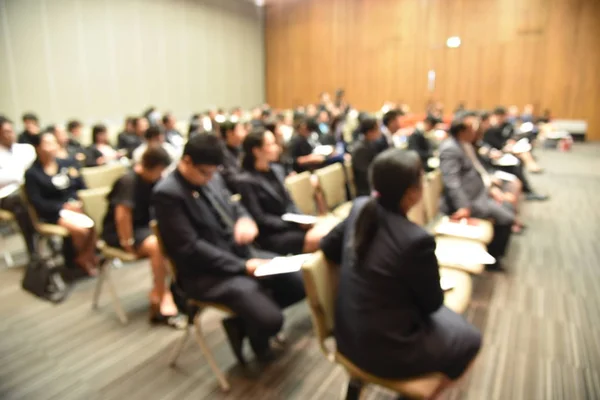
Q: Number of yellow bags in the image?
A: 0